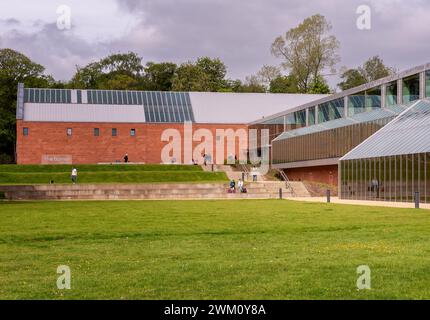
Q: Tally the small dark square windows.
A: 5